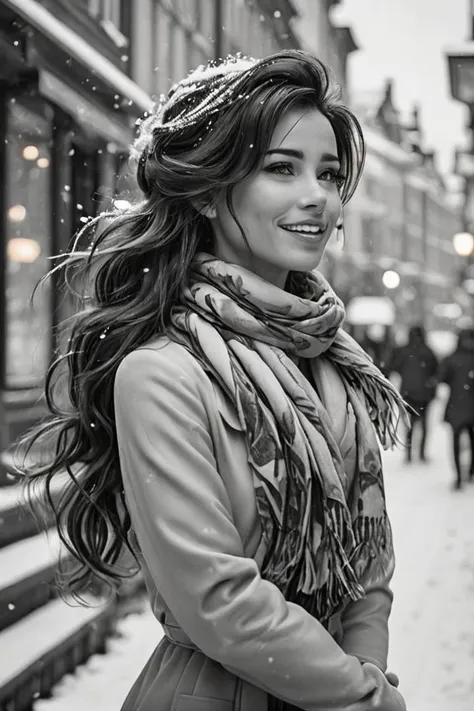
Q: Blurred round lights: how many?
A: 6